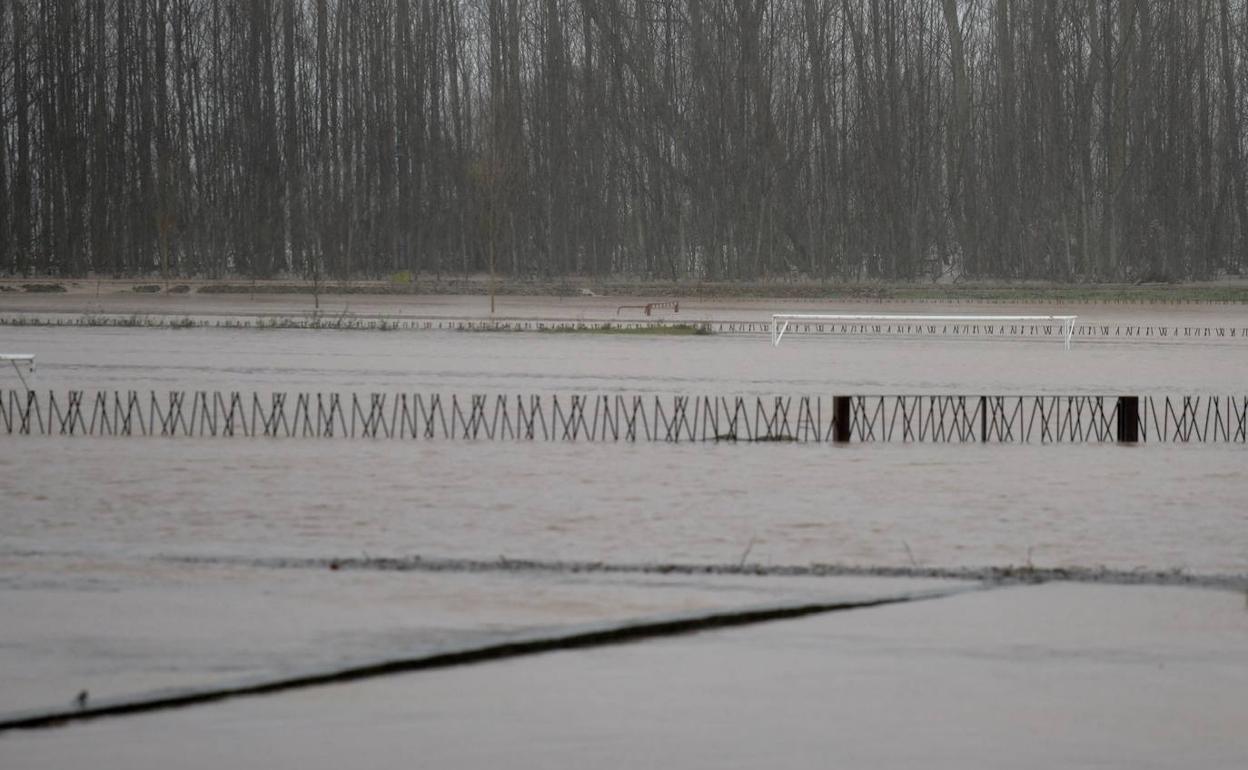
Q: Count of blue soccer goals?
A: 0